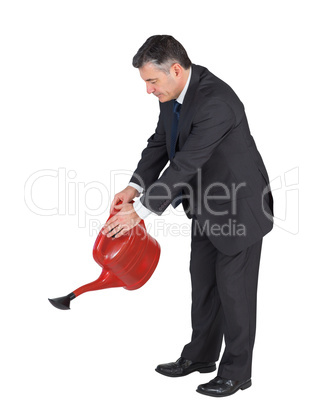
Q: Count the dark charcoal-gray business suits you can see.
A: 1